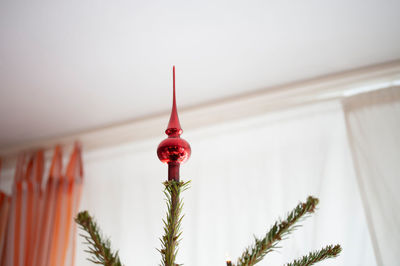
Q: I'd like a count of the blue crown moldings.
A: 0